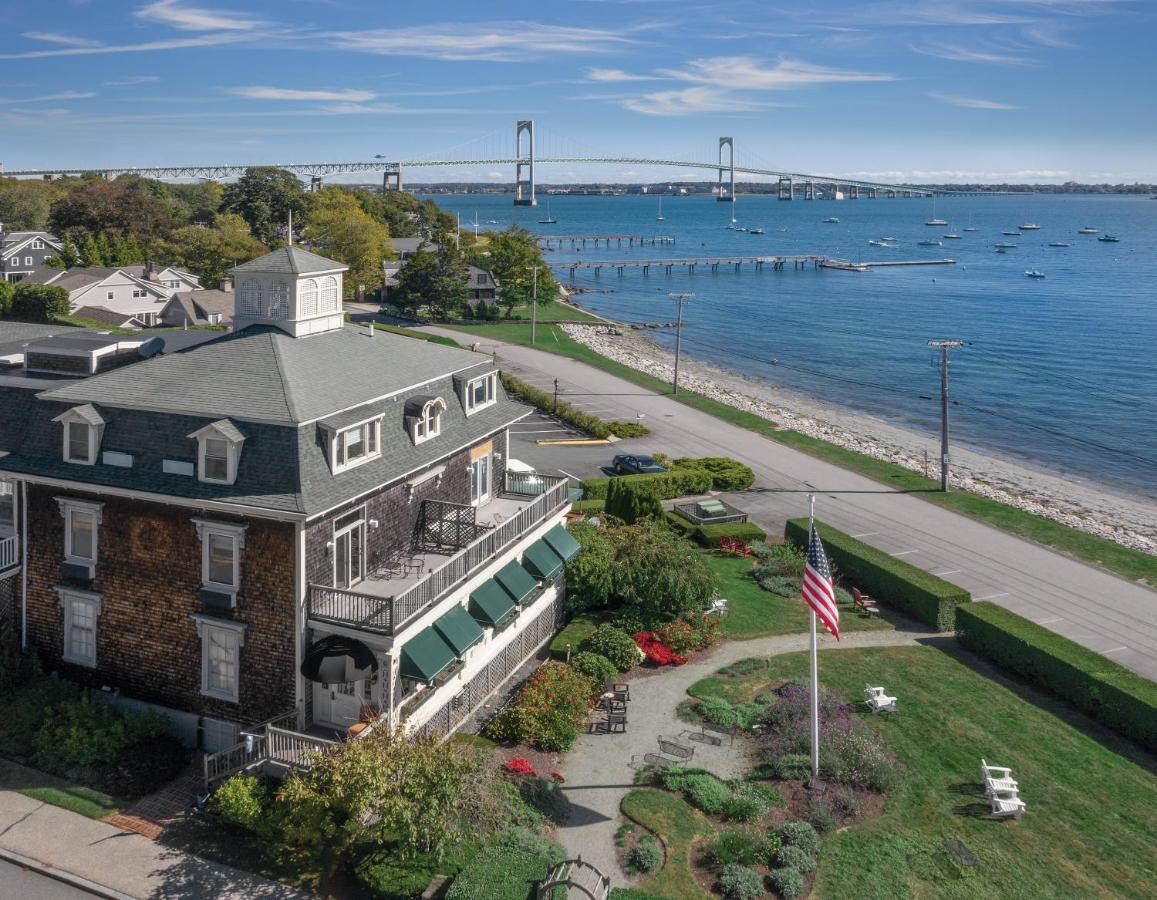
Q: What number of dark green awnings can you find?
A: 6